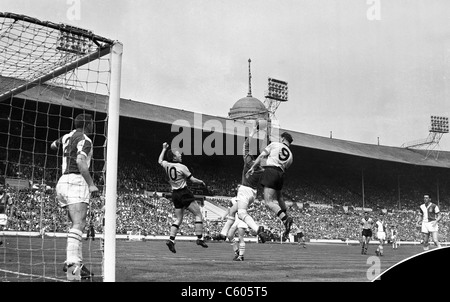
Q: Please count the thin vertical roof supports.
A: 3